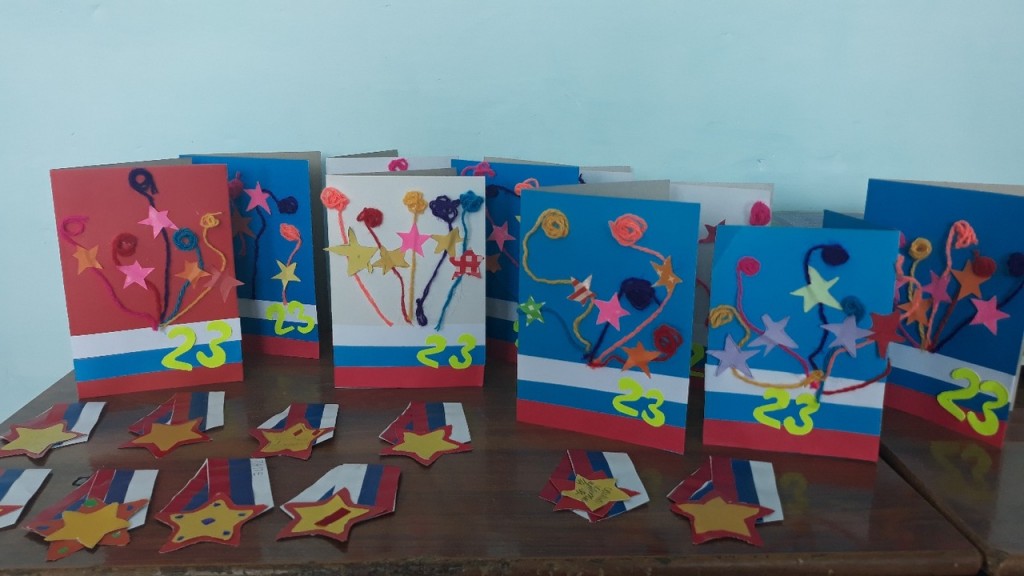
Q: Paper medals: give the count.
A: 10